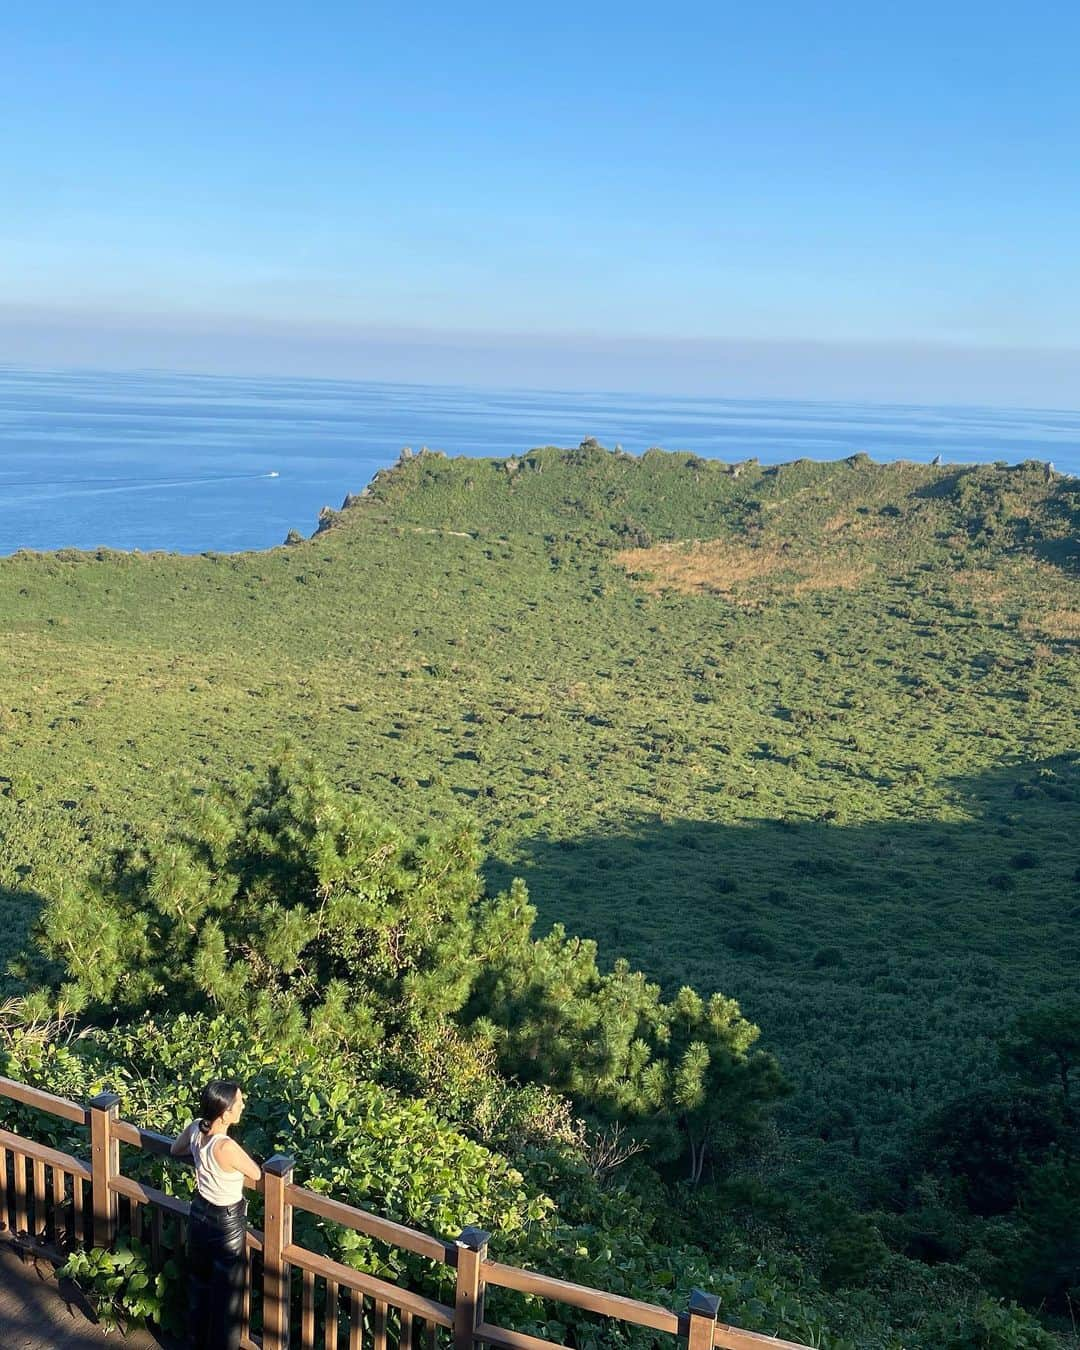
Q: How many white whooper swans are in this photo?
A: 0